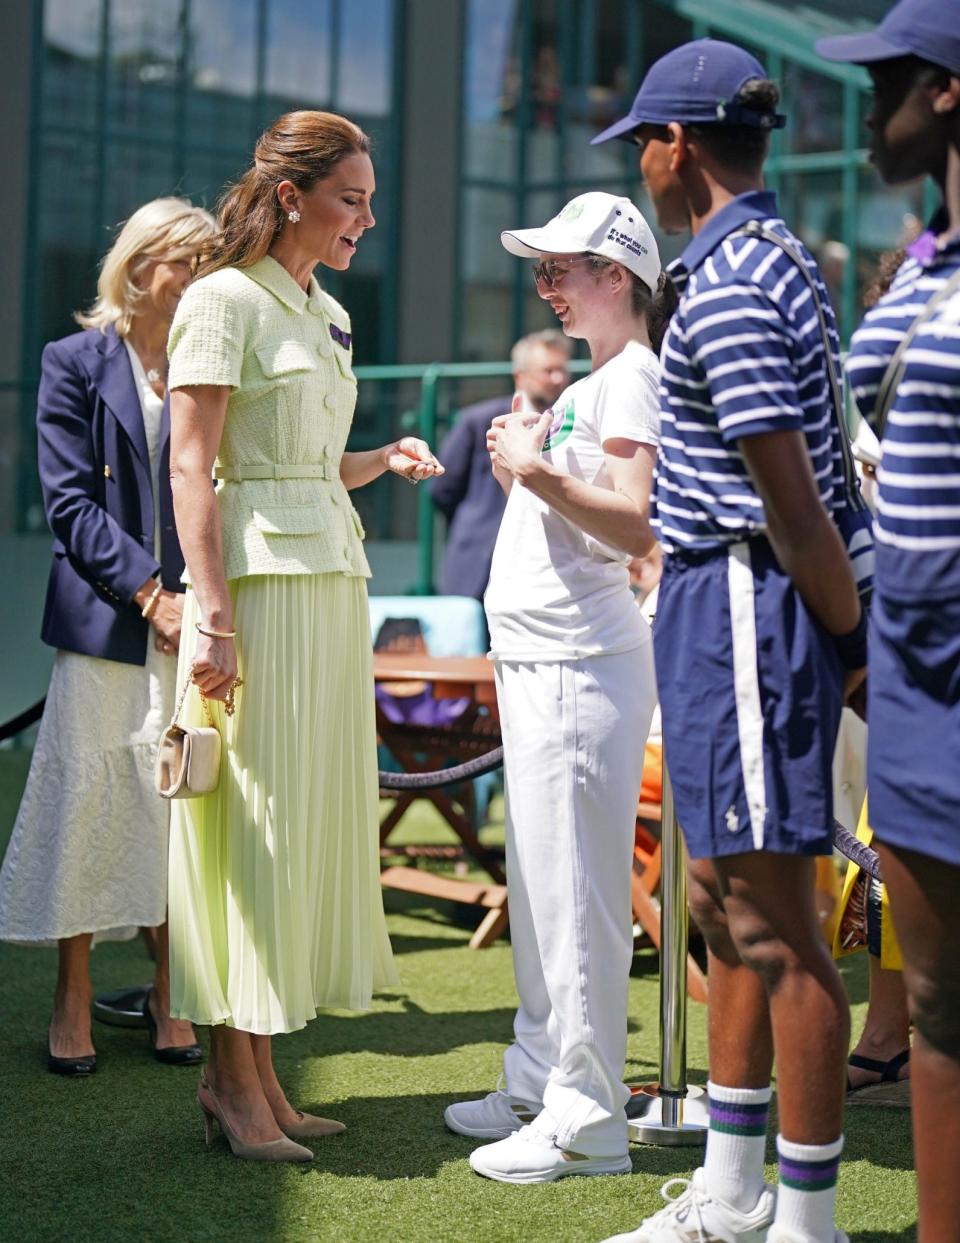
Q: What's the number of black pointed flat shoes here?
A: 2